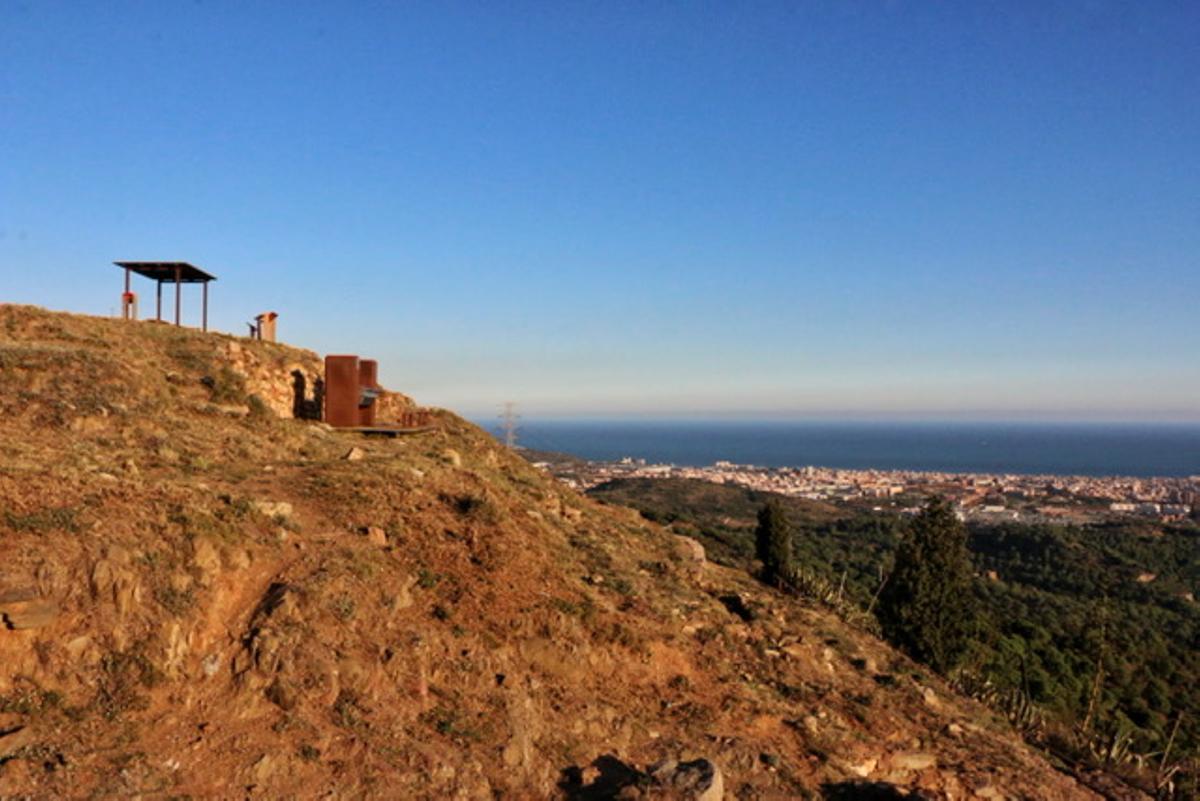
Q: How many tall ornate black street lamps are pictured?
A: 0